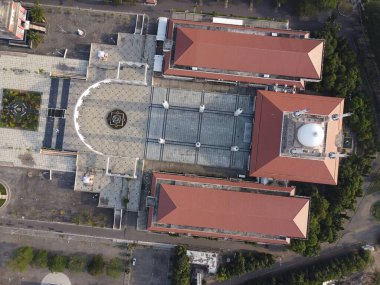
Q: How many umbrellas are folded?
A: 6